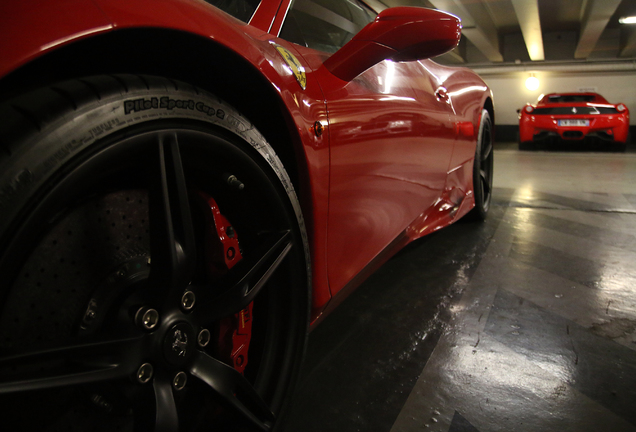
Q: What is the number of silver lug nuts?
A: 5